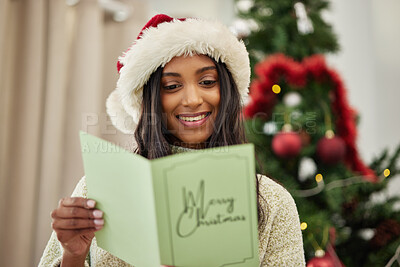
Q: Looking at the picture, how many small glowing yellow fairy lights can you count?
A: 4